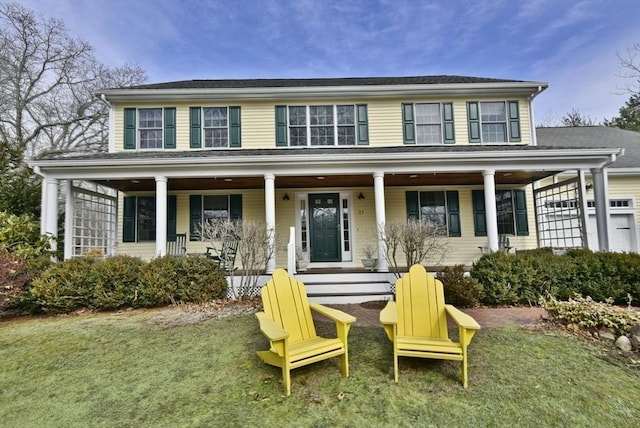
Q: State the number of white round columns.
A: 6